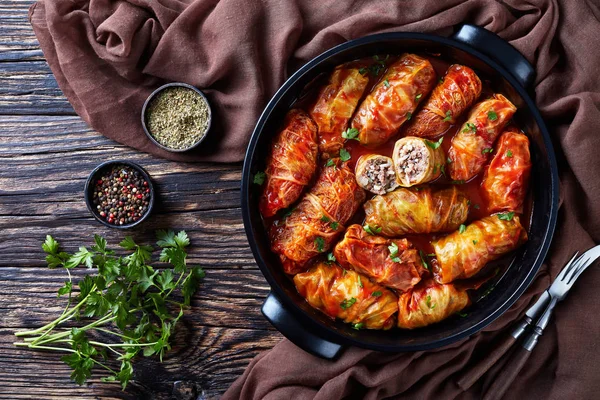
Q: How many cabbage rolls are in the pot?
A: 13